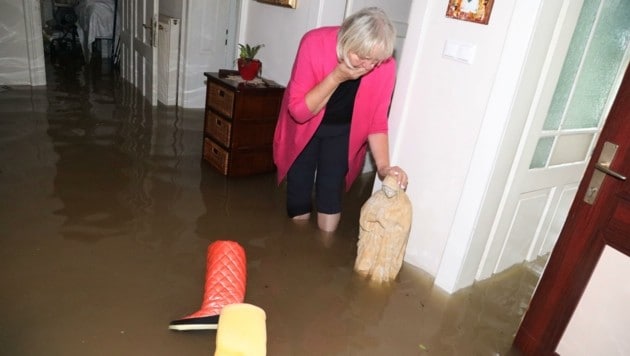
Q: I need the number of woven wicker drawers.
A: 3